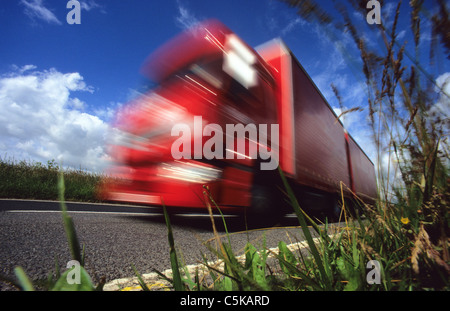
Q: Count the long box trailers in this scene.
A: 2